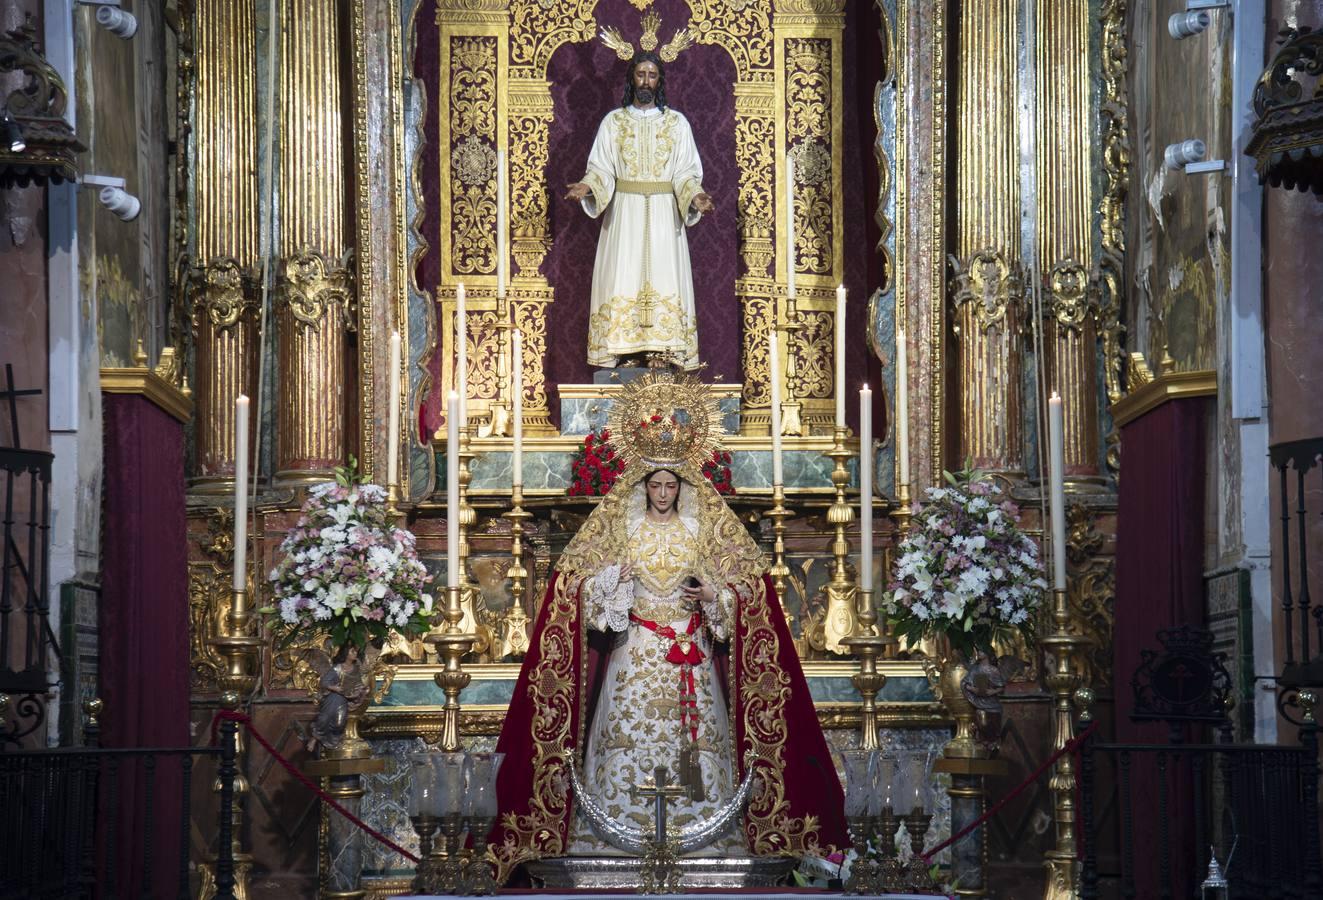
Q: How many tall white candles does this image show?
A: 12